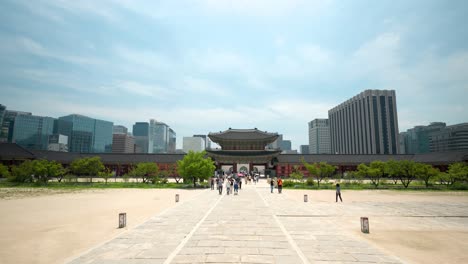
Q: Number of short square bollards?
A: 4